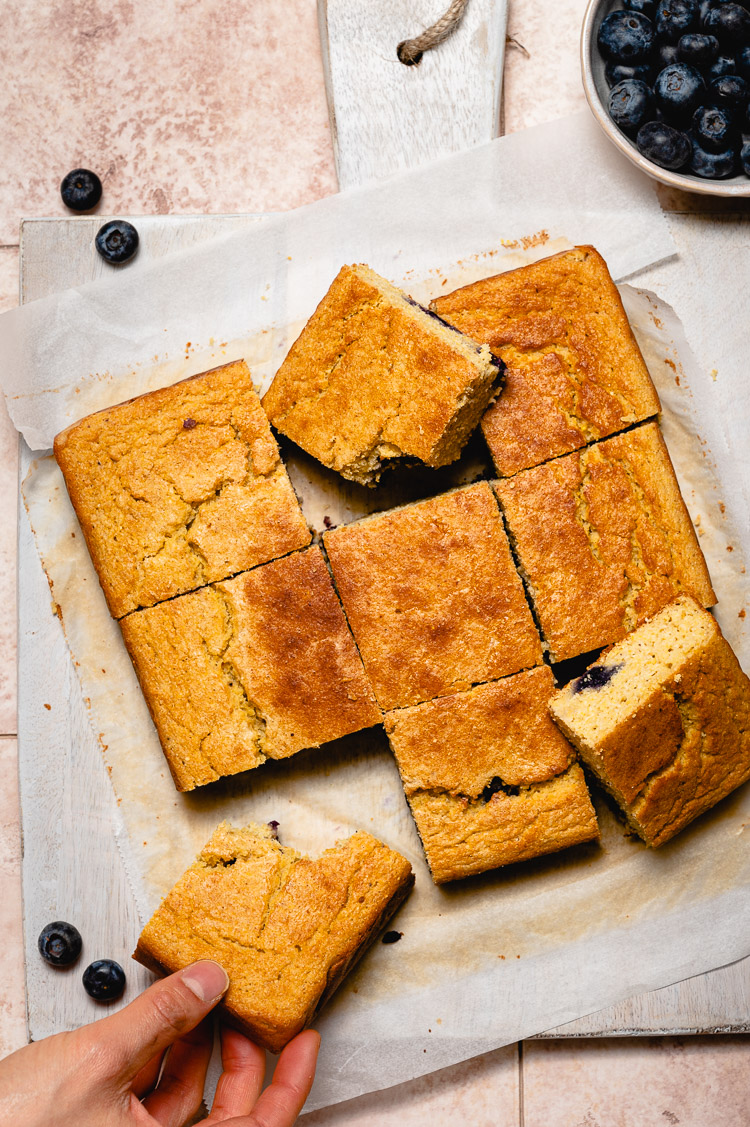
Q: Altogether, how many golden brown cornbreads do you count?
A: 9